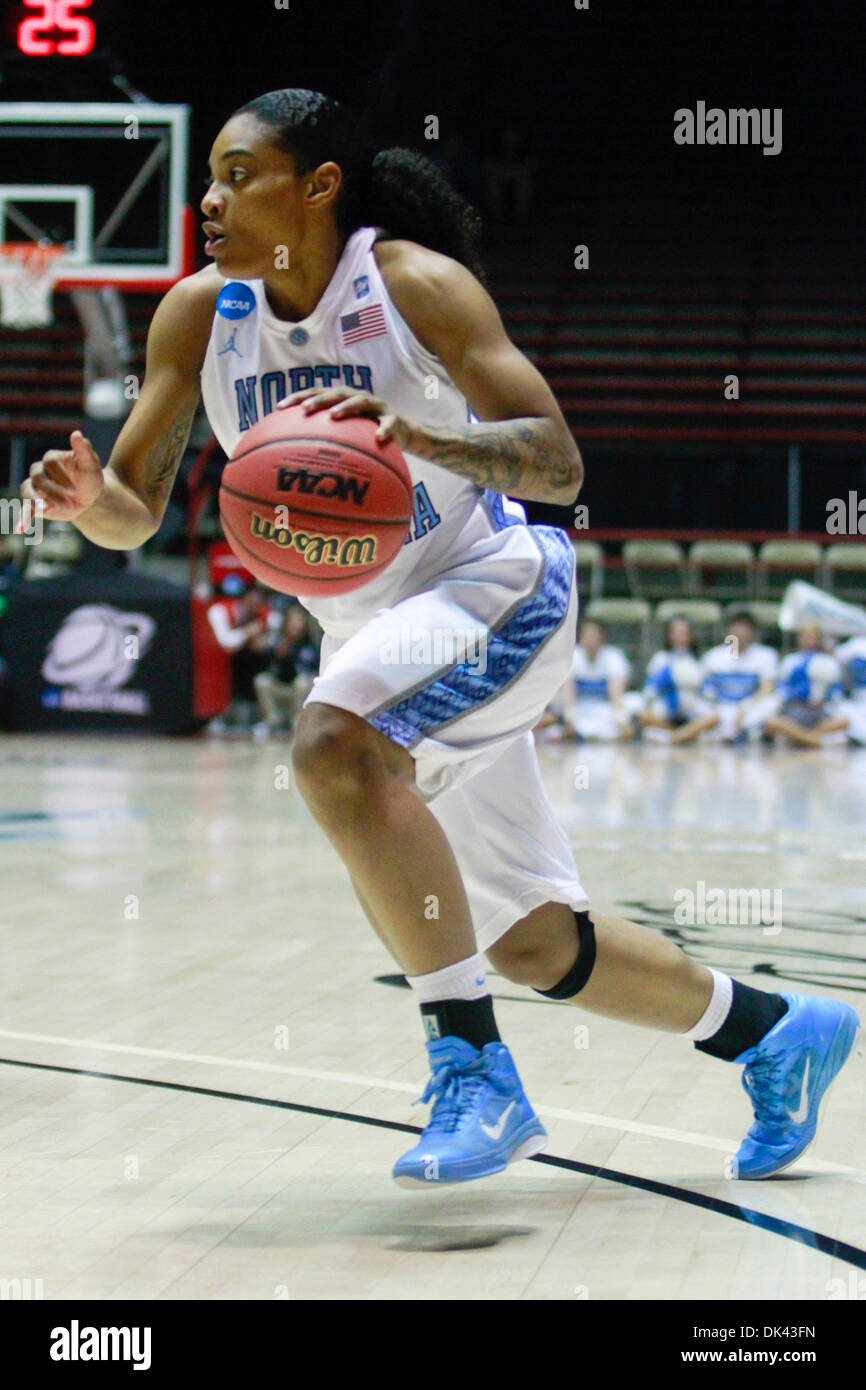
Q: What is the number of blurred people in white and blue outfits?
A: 5